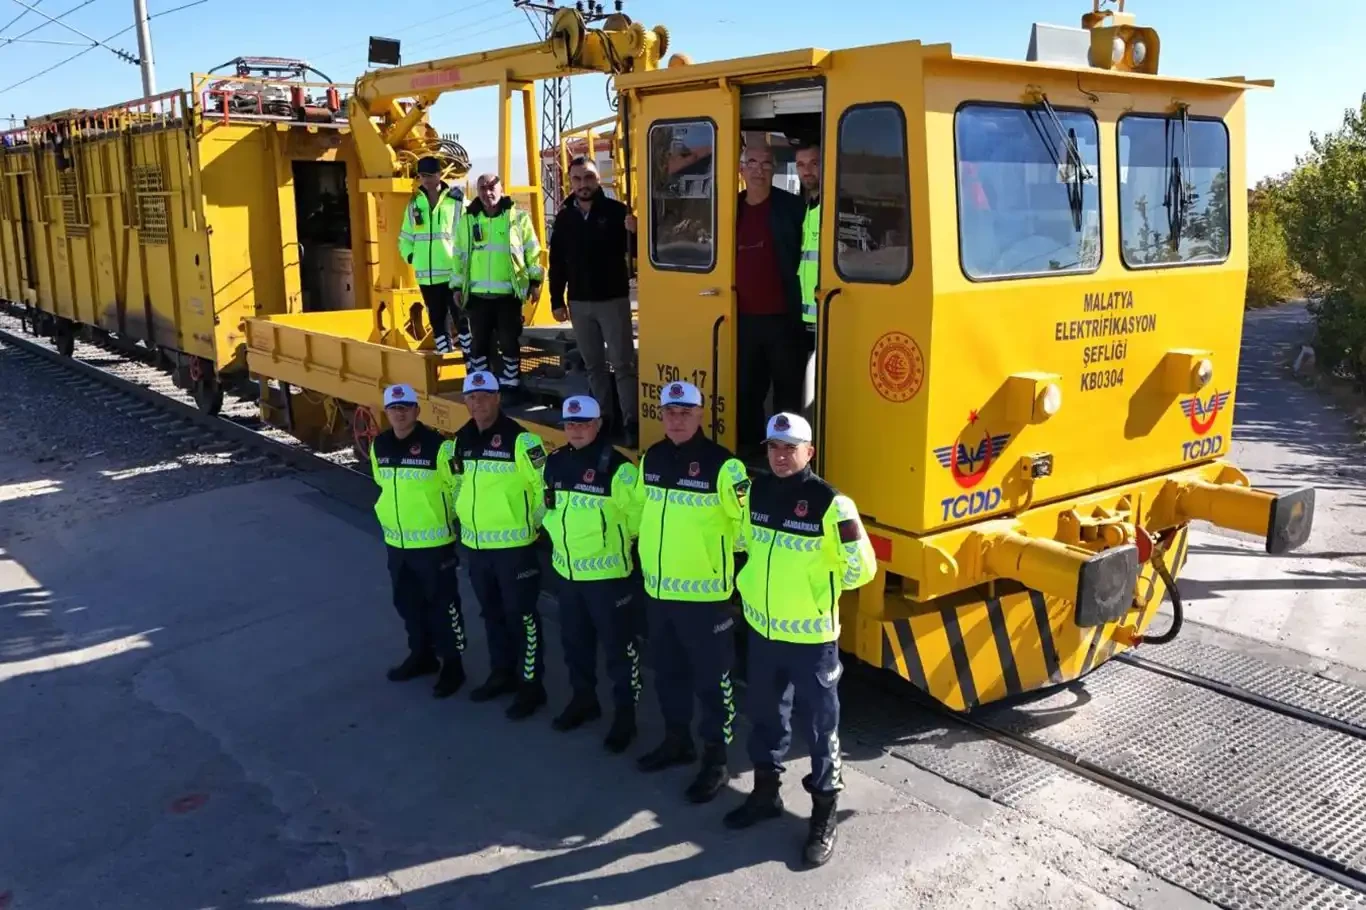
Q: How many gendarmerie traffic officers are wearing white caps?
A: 5